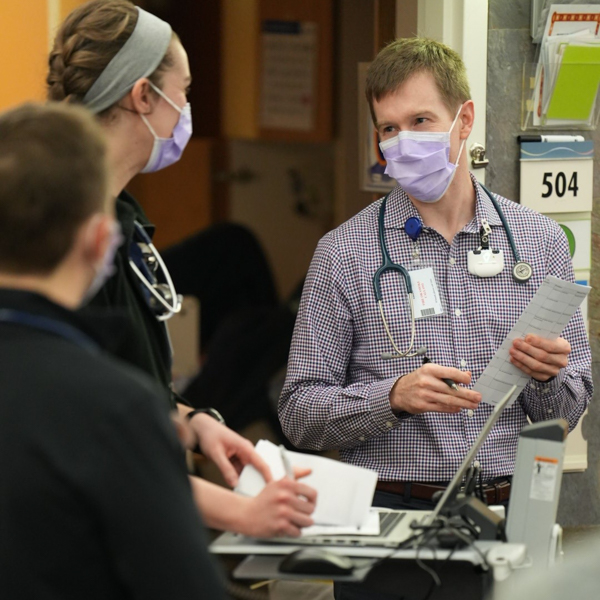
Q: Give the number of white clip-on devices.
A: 1